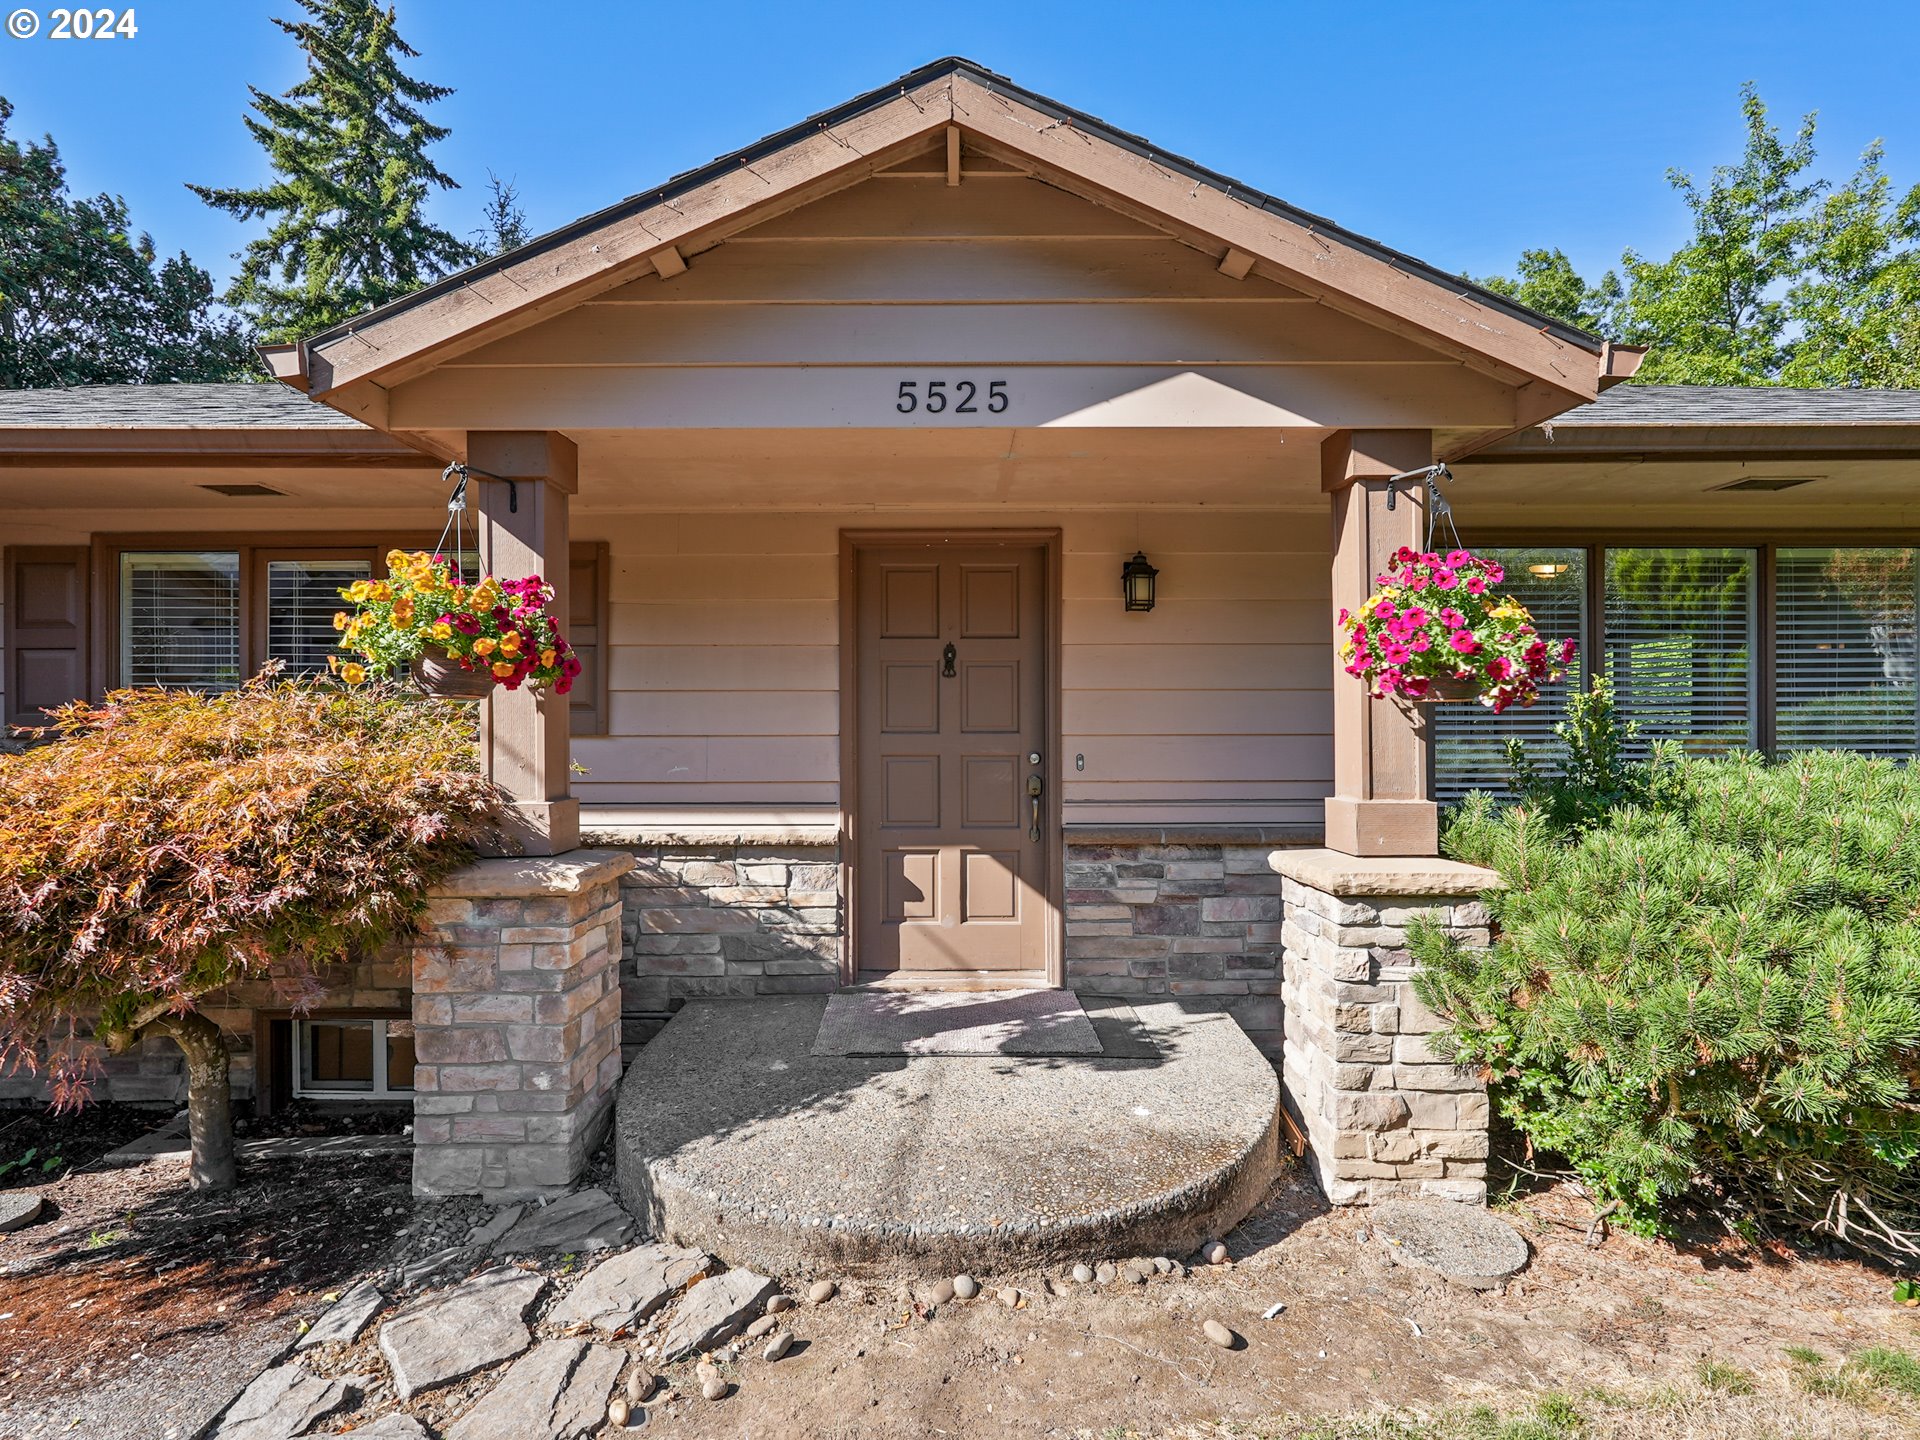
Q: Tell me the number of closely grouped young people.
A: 0